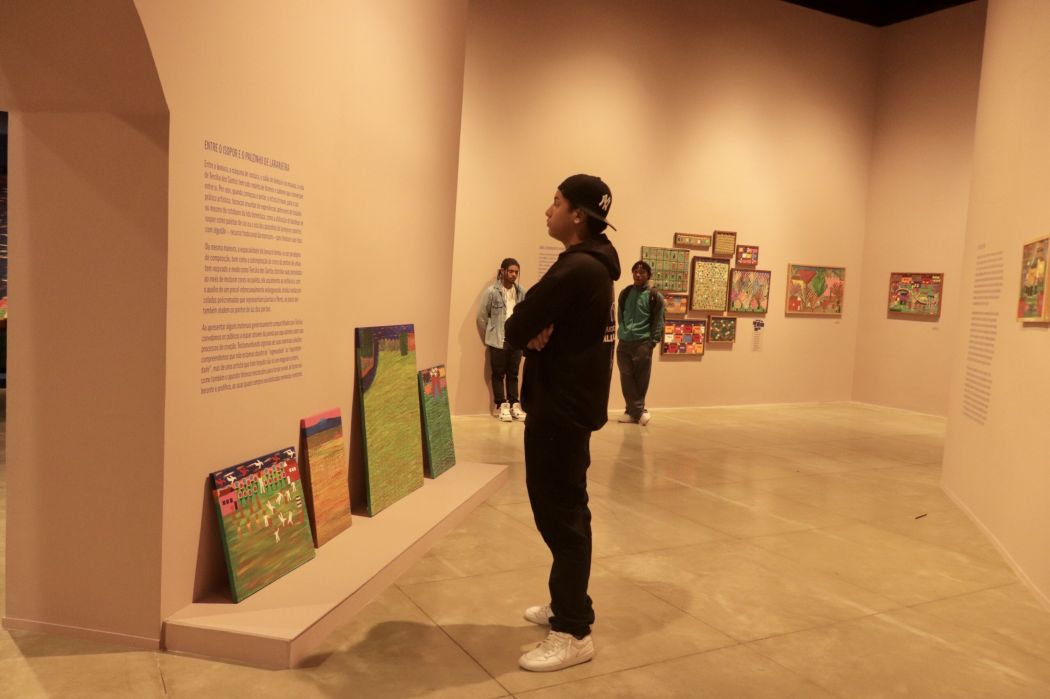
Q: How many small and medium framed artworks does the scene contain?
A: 12